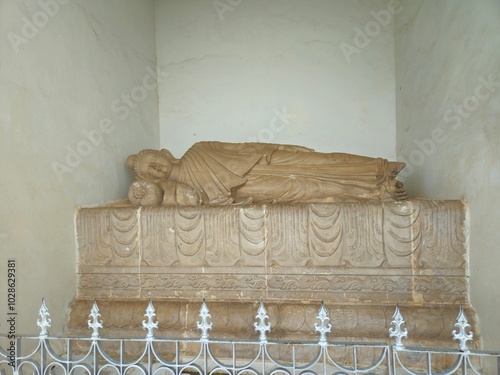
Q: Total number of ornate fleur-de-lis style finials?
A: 8